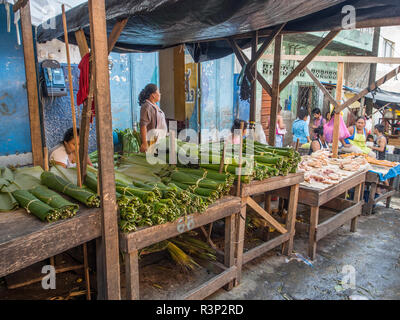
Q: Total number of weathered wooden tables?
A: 5